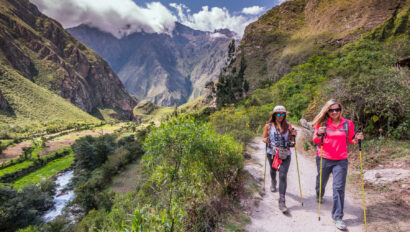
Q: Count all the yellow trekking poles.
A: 4